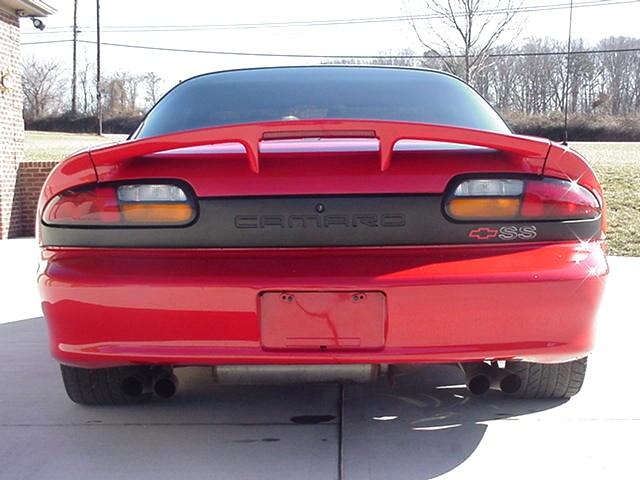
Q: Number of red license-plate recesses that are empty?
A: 1